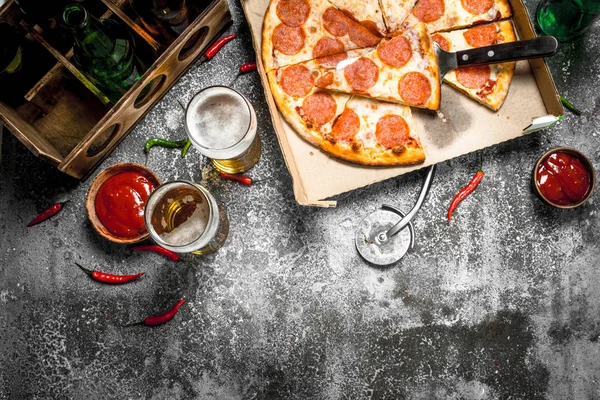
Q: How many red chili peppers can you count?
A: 8